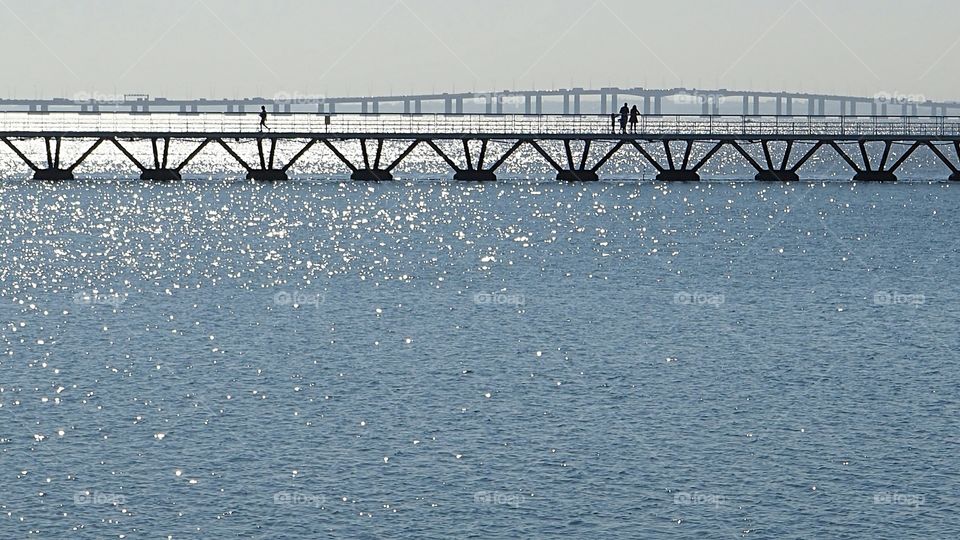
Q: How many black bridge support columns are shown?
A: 10